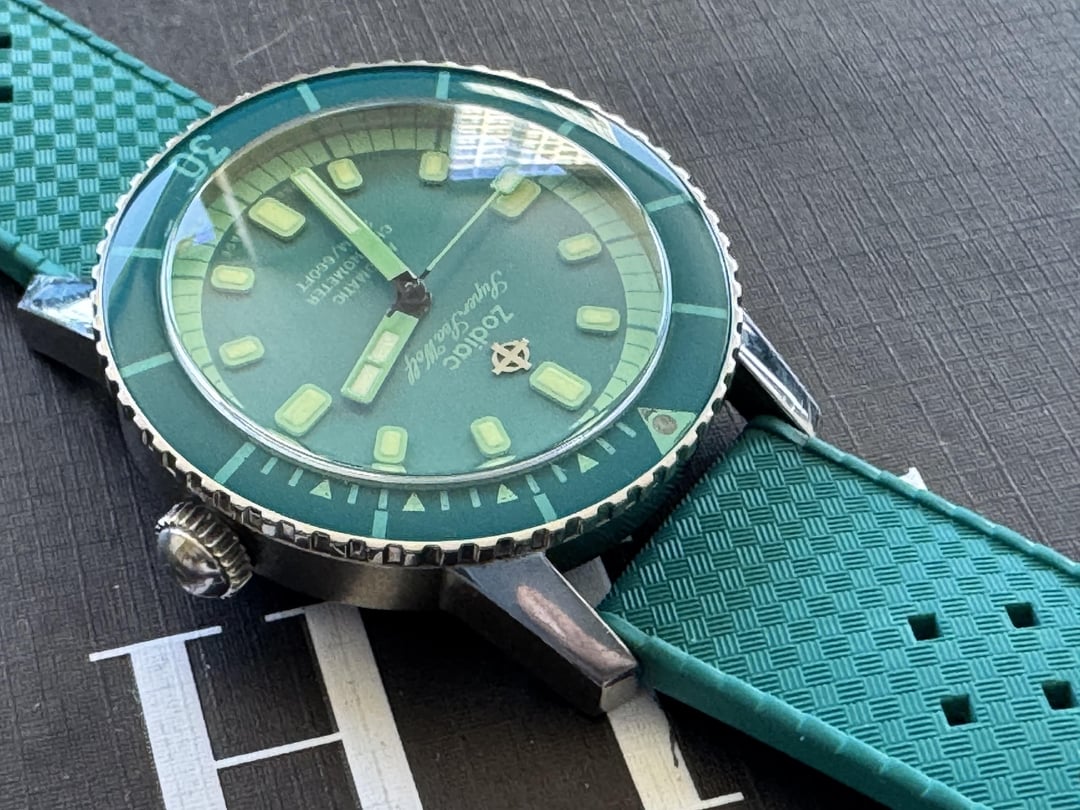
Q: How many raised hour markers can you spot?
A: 12